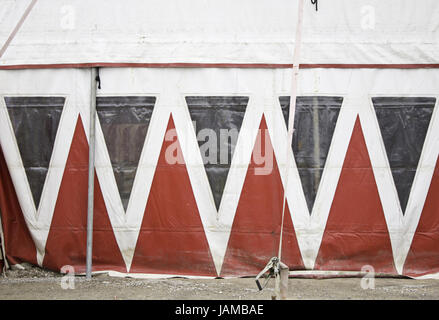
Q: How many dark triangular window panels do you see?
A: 5